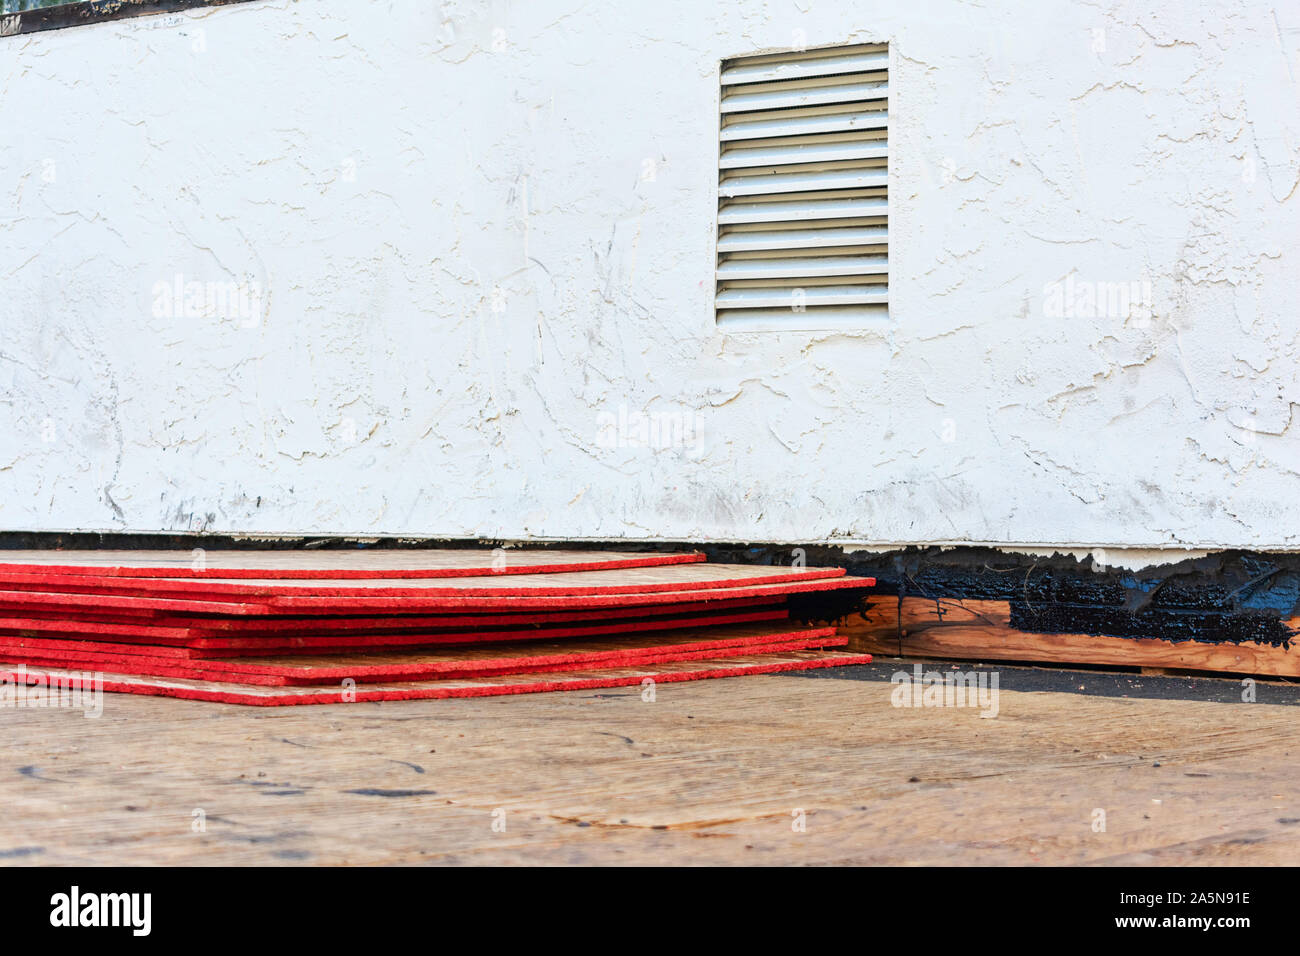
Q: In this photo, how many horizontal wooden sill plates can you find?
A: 1